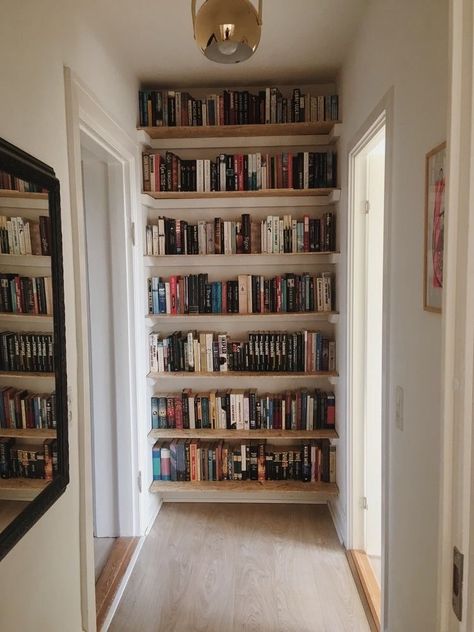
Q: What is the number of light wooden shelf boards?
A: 7